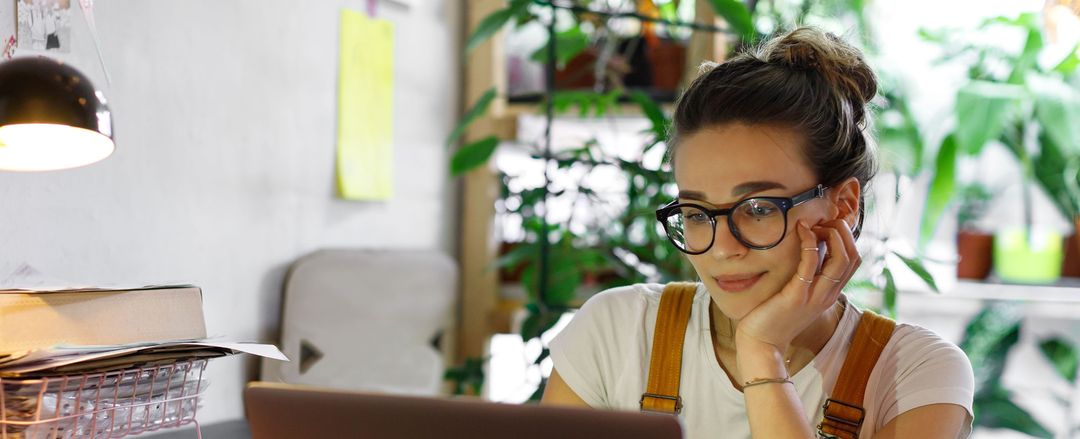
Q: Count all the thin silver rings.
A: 3